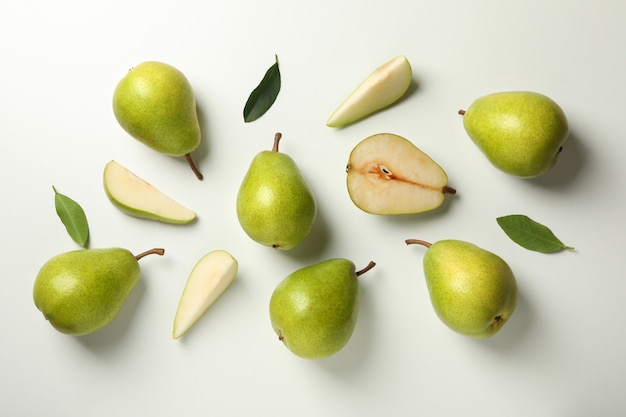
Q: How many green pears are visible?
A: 6